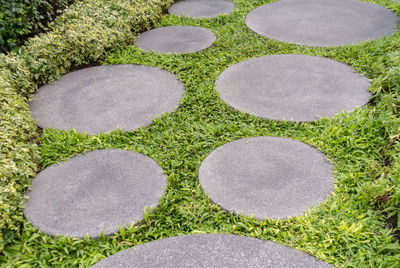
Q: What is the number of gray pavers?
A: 8